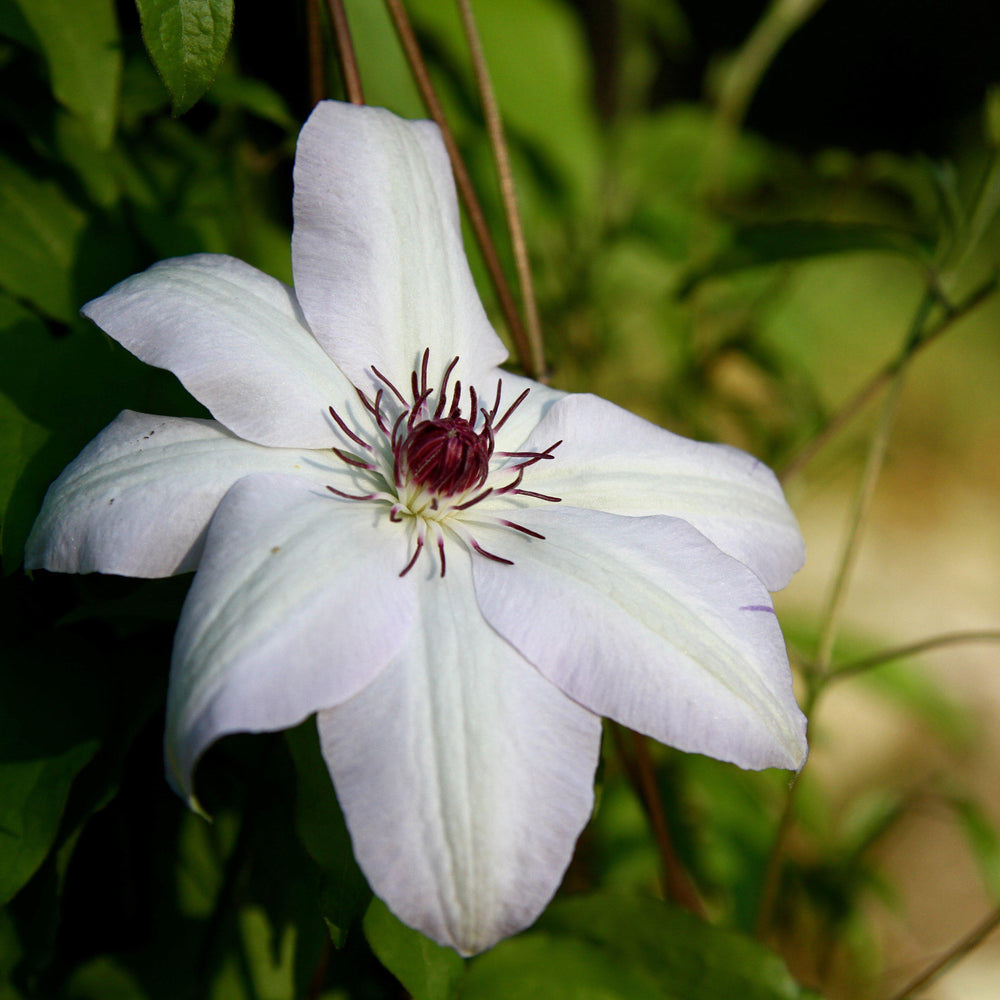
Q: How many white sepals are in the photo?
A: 8